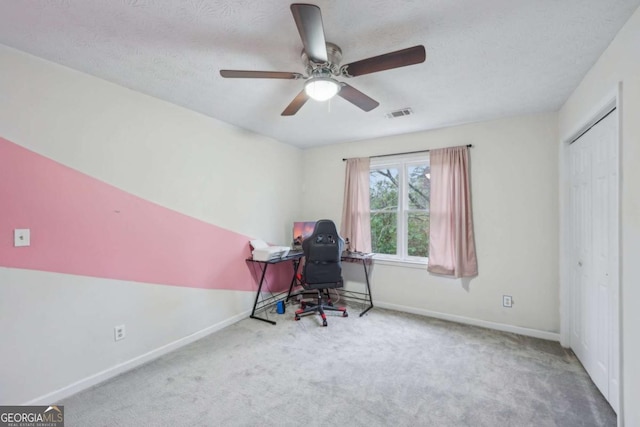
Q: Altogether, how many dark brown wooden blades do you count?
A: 5